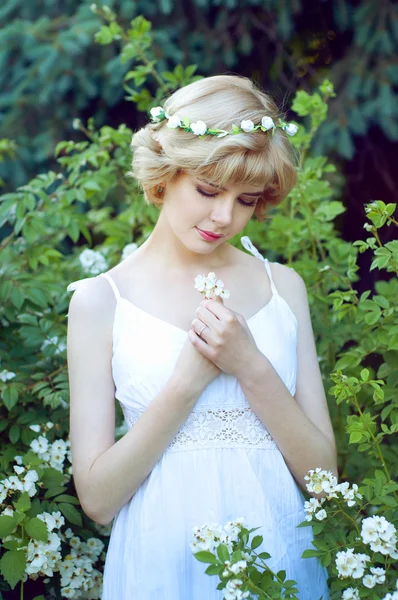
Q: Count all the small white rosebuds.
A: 6